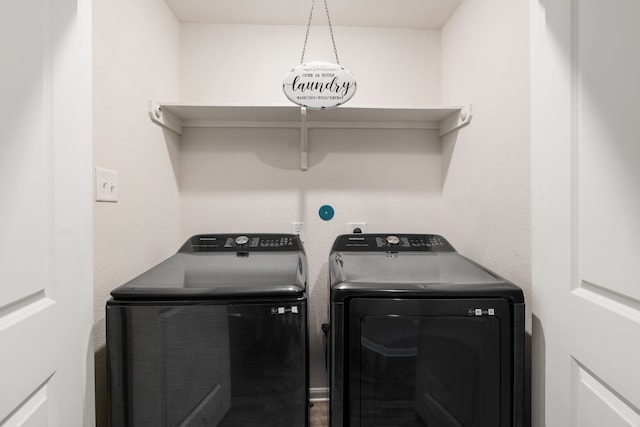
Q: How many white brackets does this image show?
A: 3